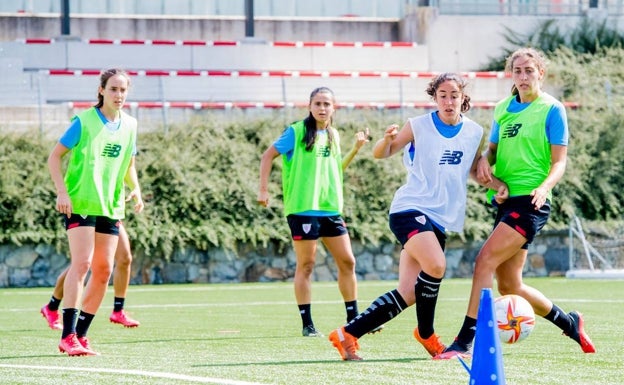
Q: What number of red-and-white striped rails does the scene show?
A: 3